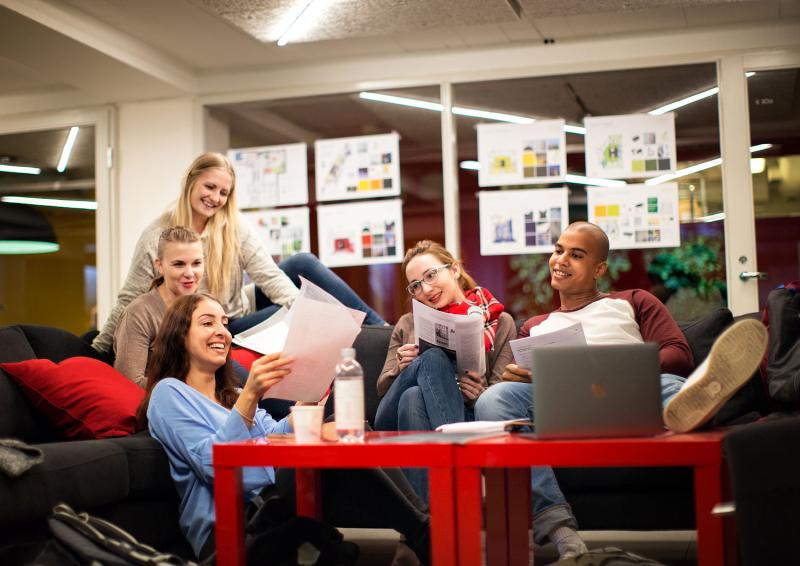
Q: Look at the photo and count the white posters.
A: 8